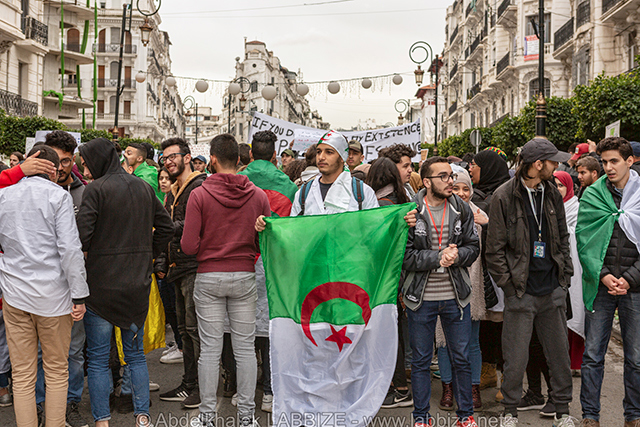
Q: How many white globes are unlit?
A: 9